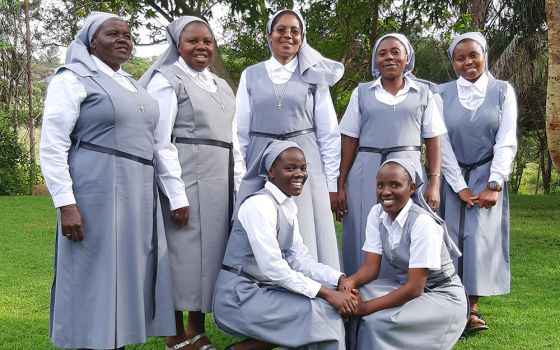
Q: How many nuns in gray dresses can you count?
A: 7